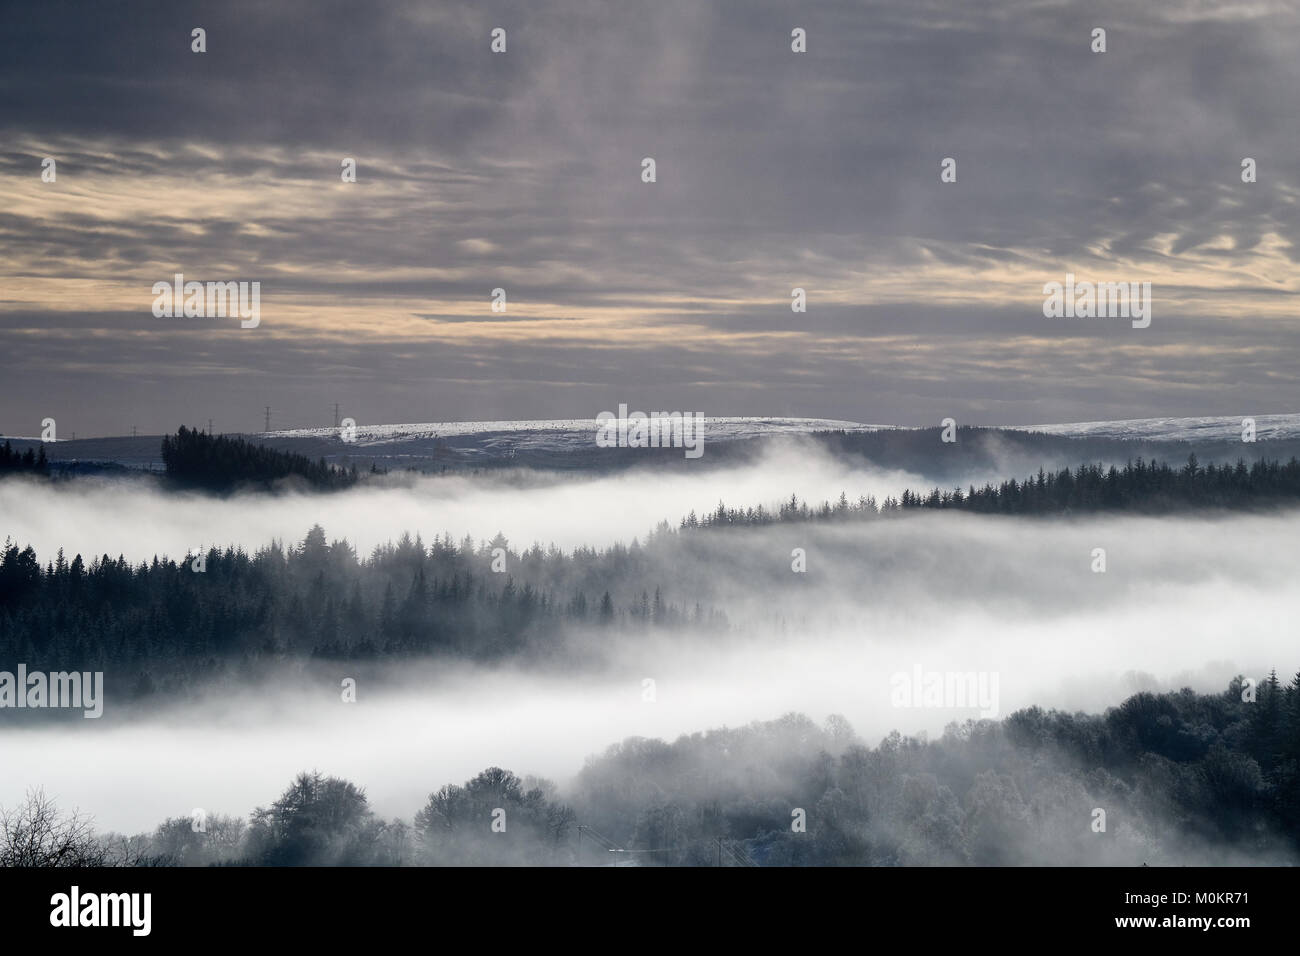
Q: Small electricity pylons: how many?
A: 5